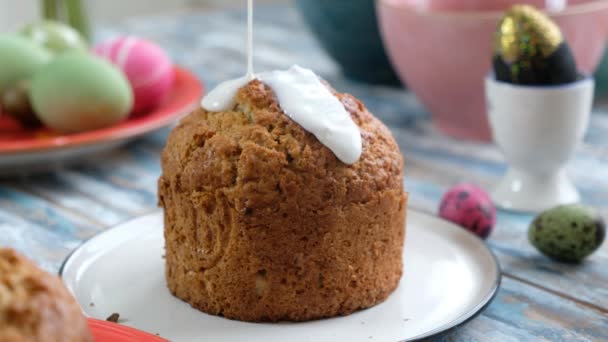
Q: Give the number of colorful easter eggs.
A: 7